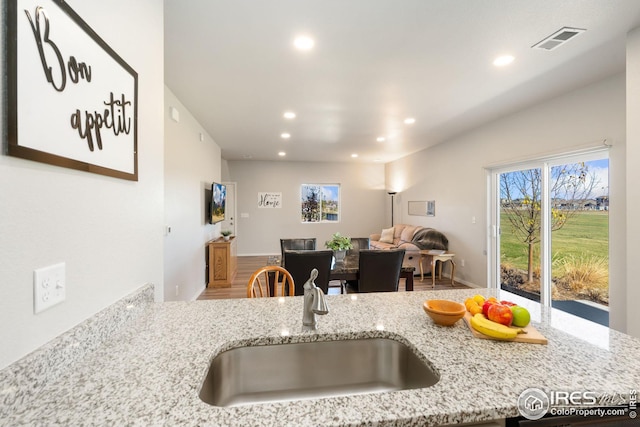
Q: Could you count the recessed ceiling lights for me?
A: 8